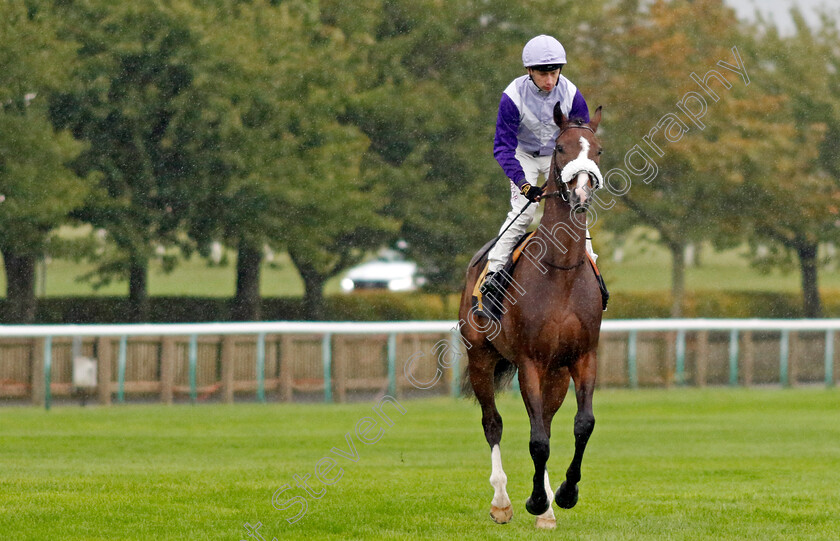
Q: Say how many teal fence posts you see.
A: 12